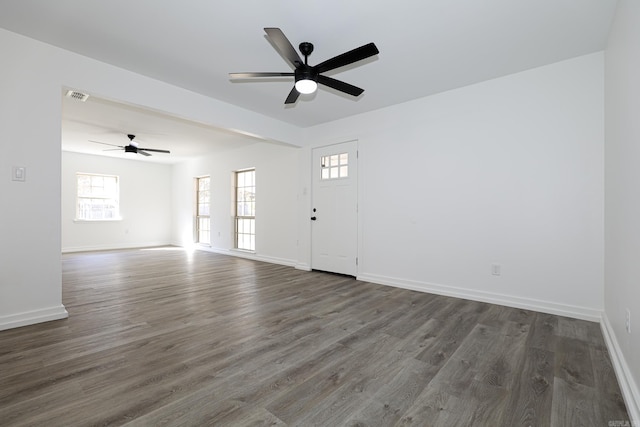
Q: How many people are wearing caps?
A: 0